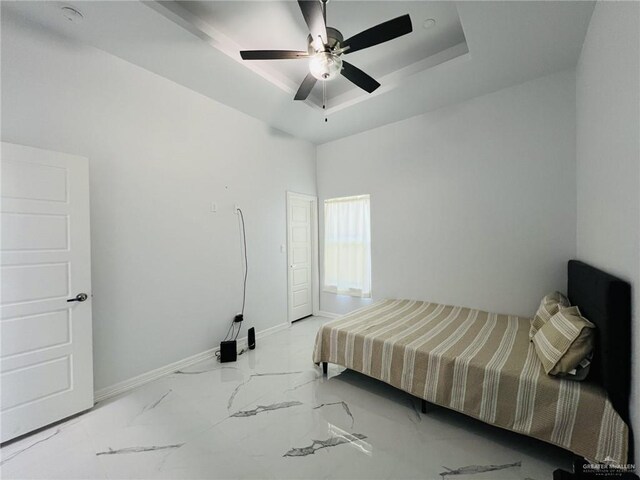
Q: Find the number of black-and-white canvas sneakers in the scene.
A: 0